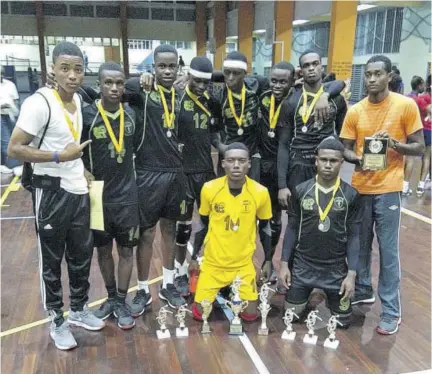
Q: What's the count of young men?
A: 10